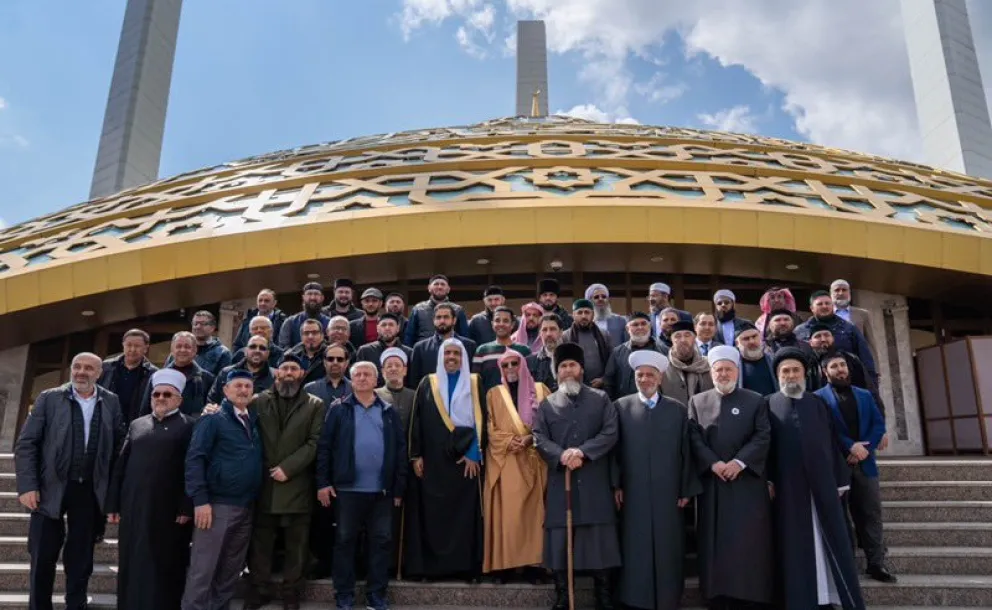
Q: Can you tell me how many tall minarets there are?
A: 3